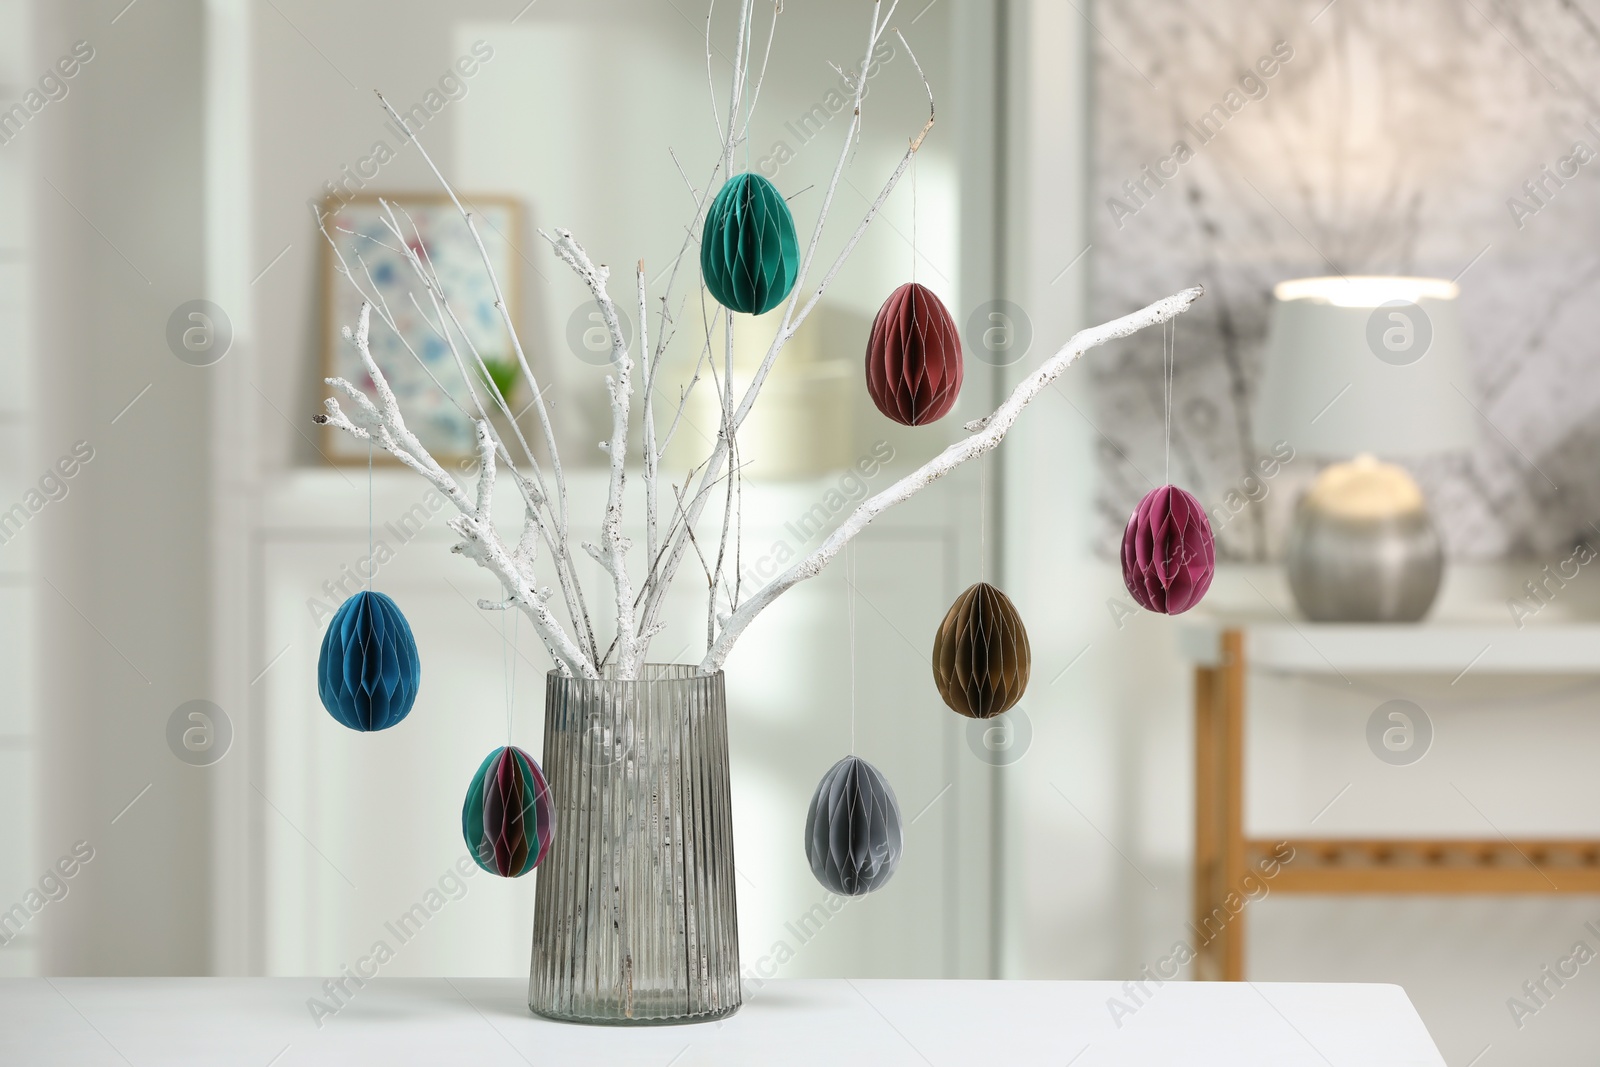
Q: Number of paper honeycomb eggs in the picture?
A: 7